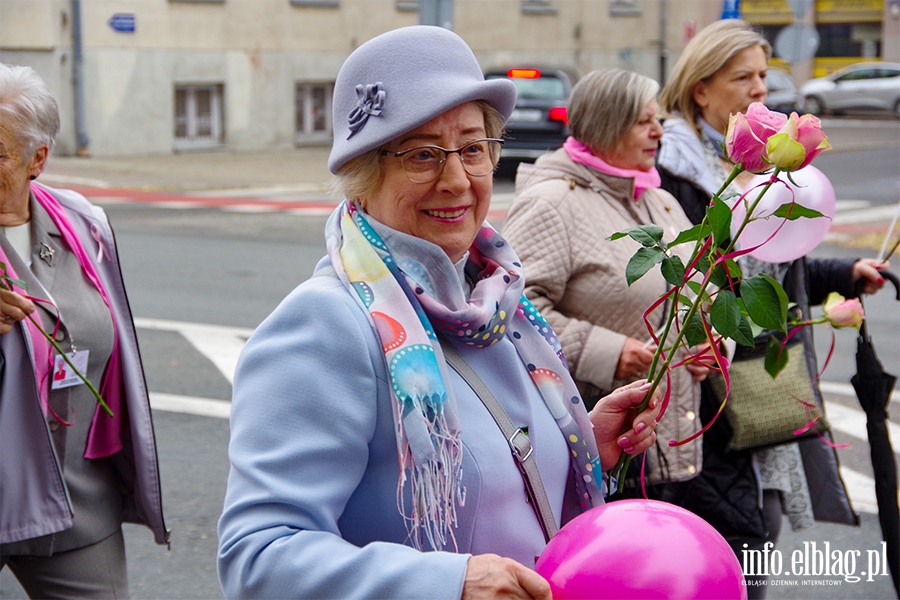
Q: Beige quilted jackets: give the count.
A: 1